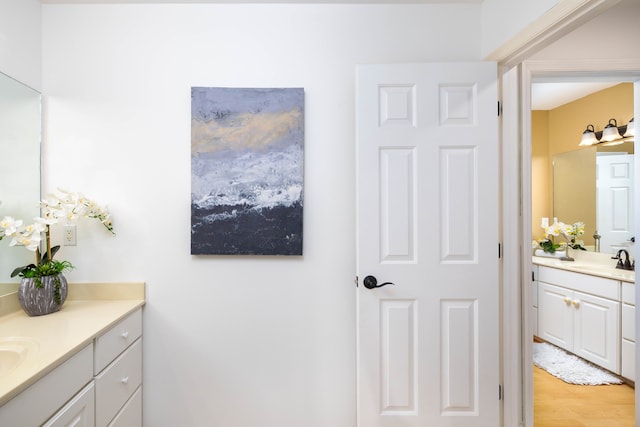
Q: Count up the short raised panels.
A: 2